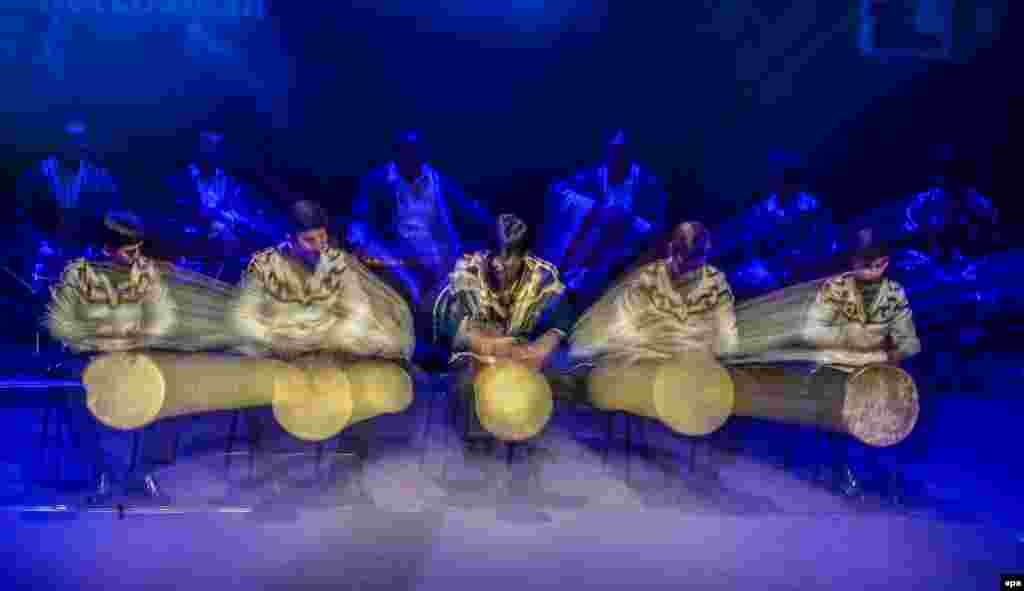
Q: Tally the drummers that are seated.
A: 5